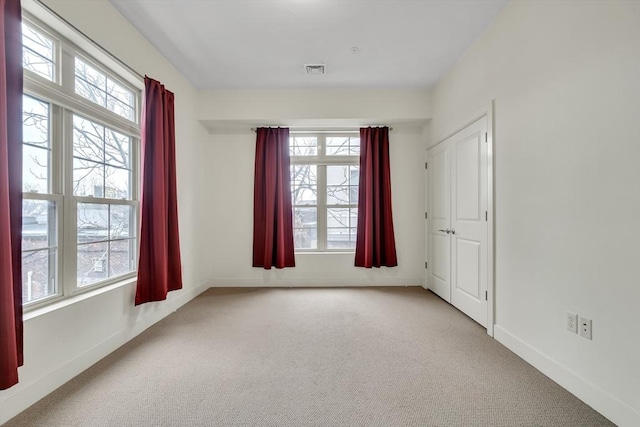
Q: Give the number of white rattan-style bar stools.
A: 0